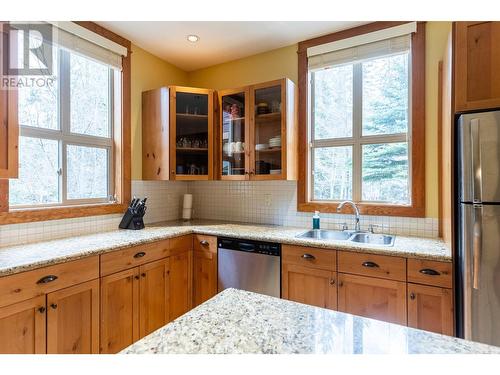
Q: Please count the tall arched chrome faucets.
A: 1